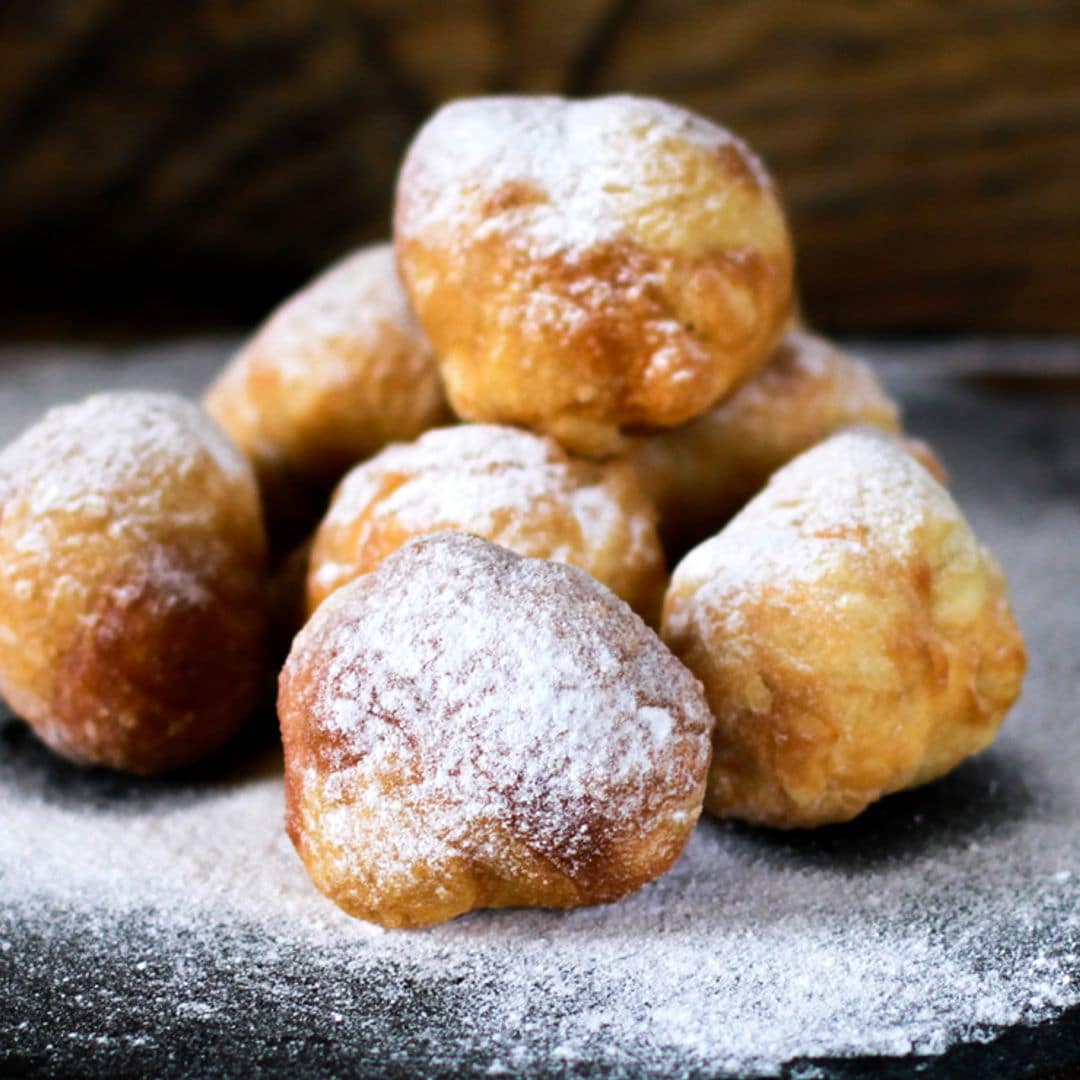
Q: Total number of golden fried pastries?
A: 7